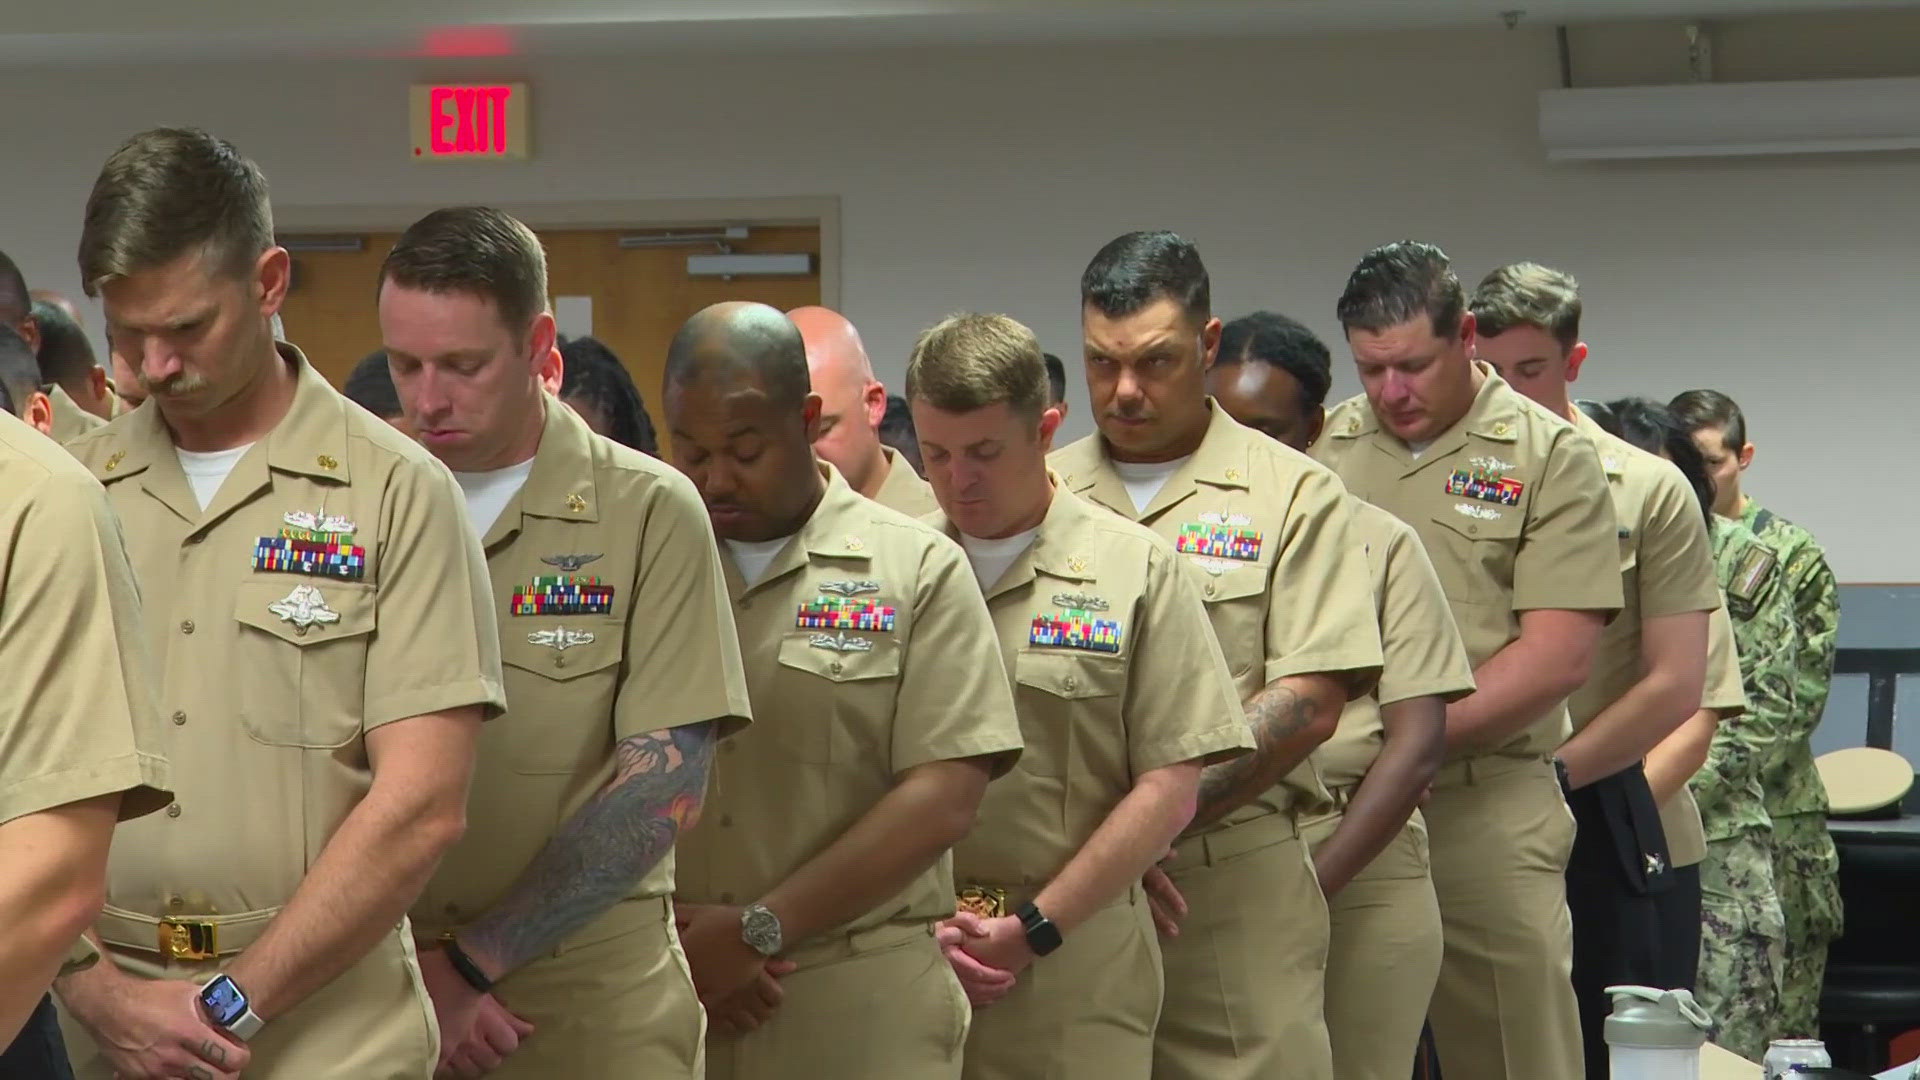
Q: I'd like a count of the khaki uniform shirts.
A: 12